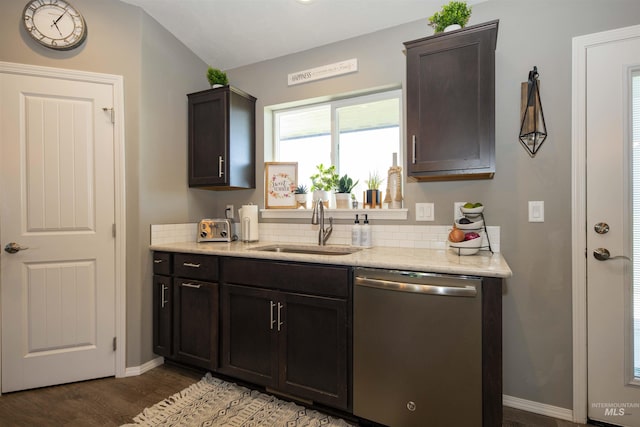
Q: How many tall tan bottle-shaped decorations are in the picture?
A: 1